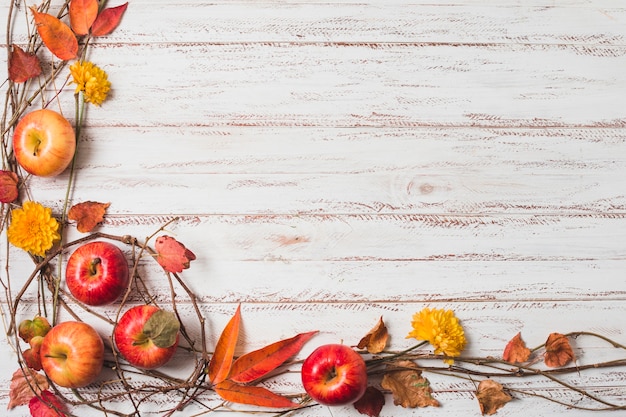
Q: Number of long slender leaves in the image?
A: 3